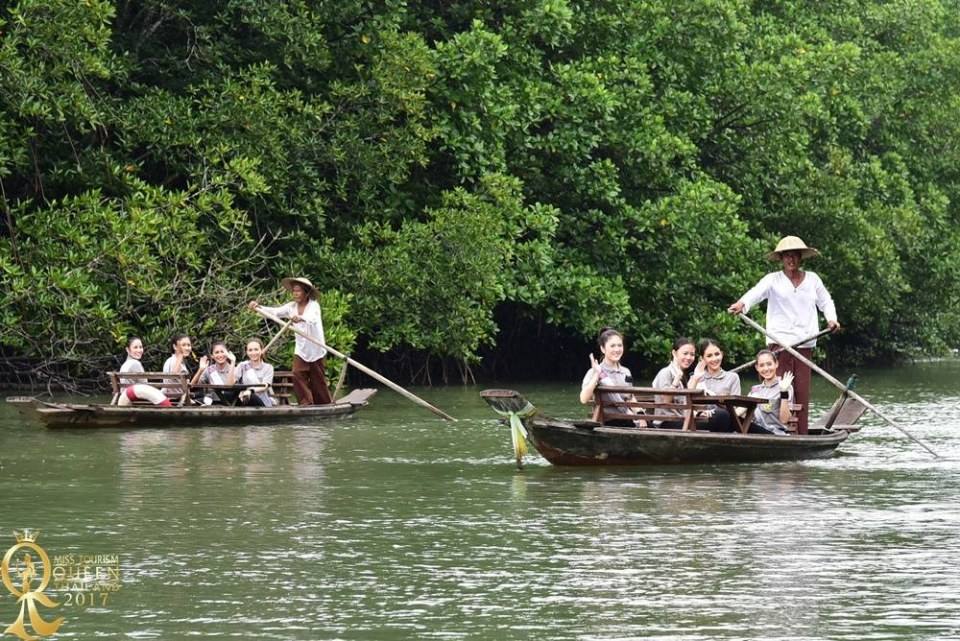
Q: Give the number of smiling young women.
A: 8